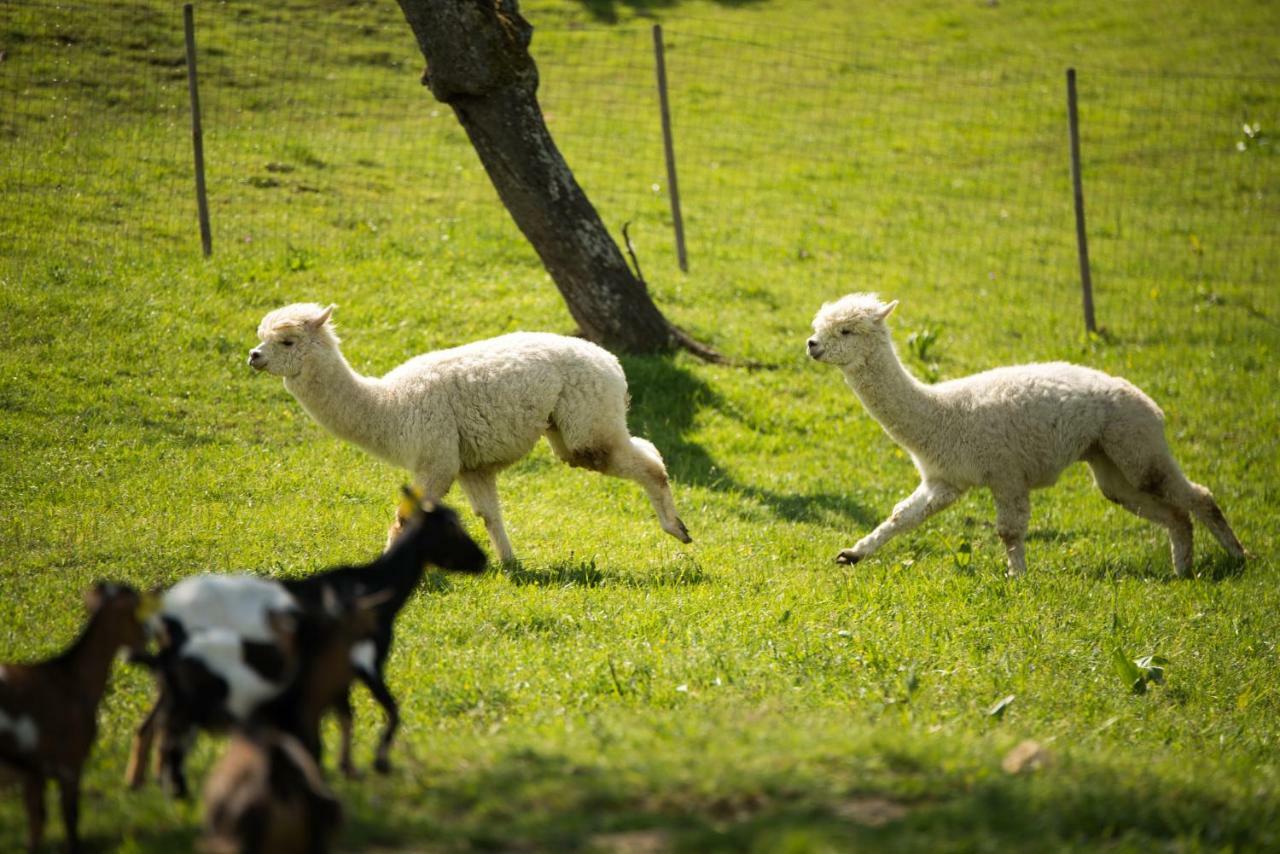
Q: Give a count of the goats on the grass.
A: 4